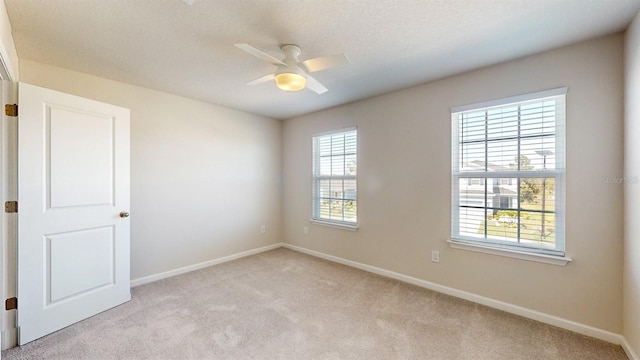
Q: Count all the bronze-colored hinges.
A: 3